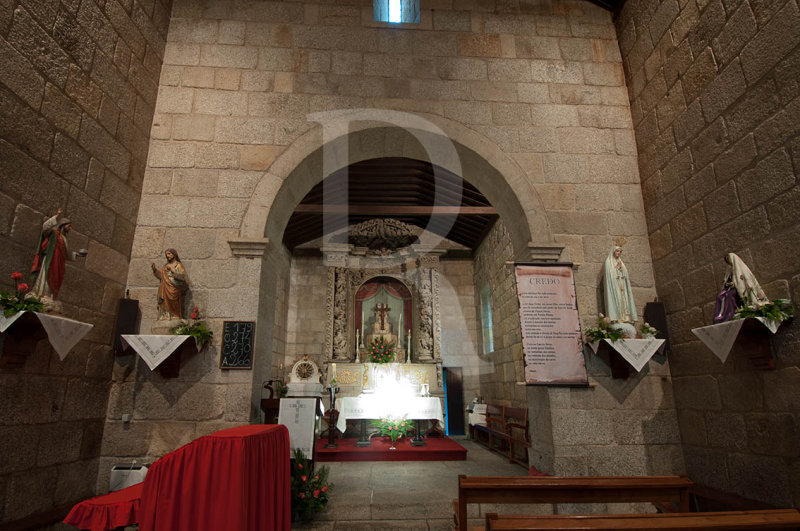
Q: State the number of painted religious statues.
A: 4